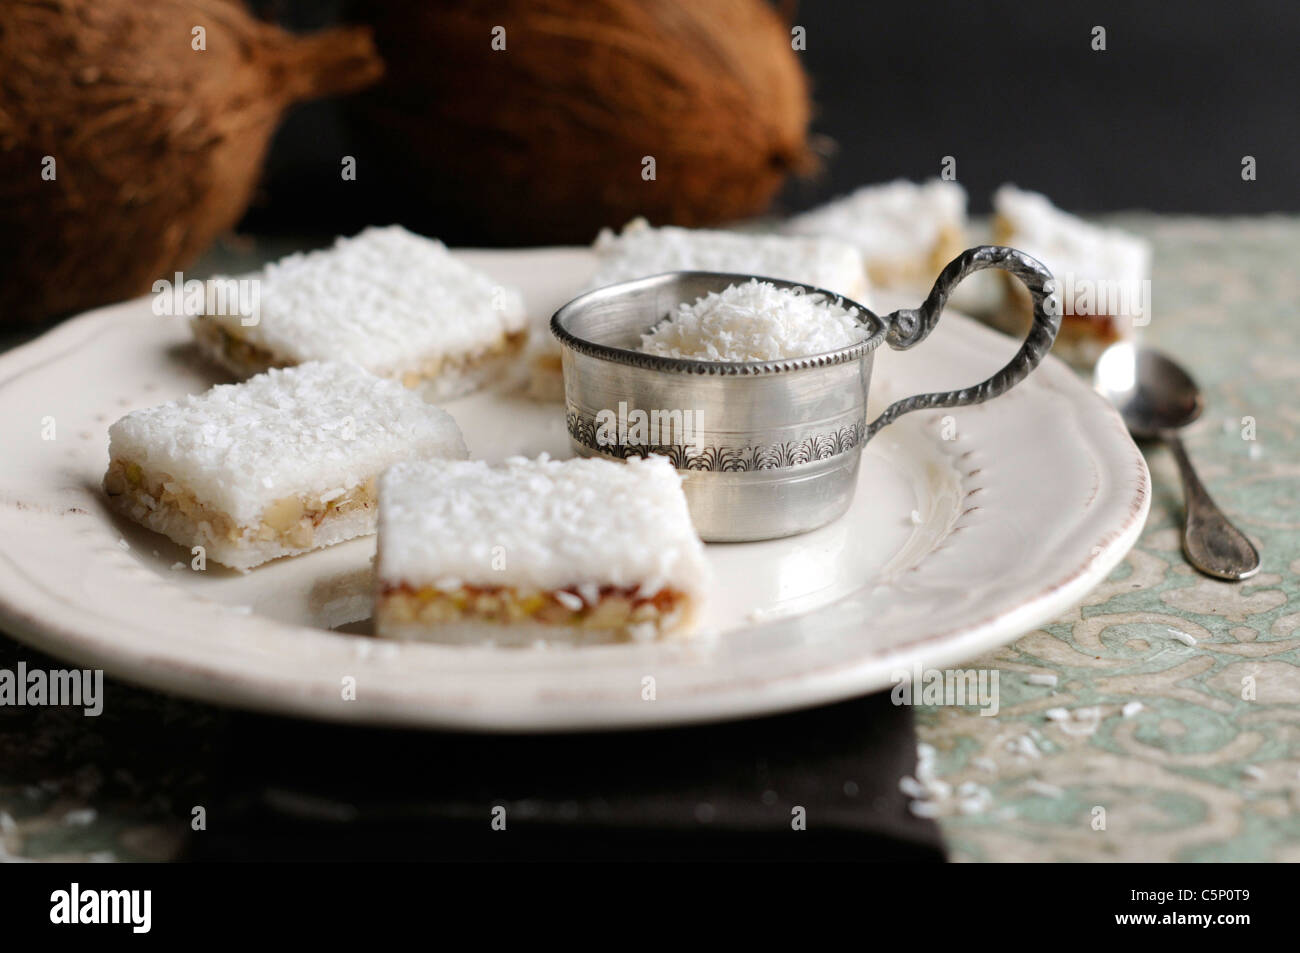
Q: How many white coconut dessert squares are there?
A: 6